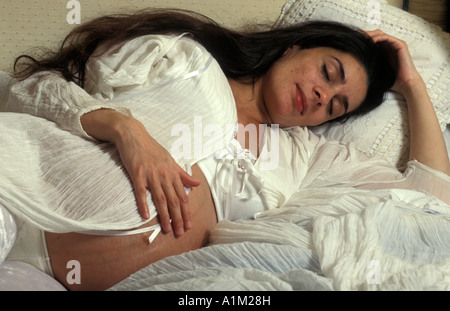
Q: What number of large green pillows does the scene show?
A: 0